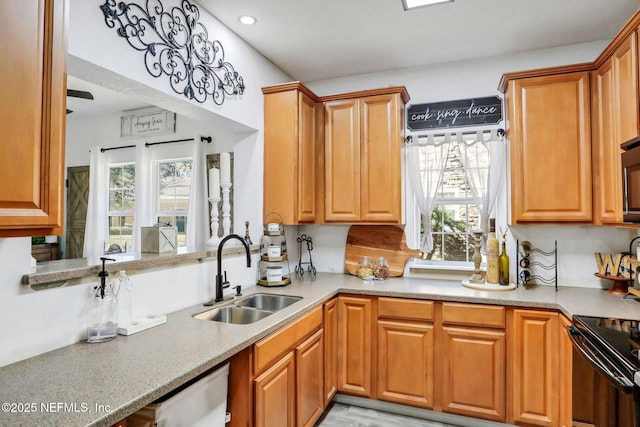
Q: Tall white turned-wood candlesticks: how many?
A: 2